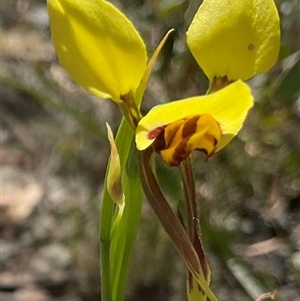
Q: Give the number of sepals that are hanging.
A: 2